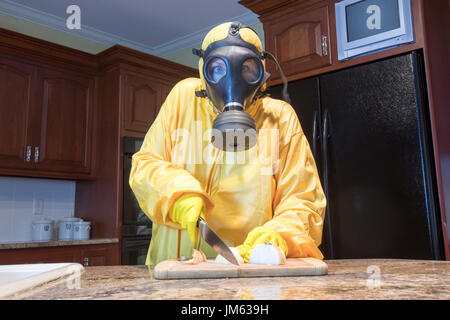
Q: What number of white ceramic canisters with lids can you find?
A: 3